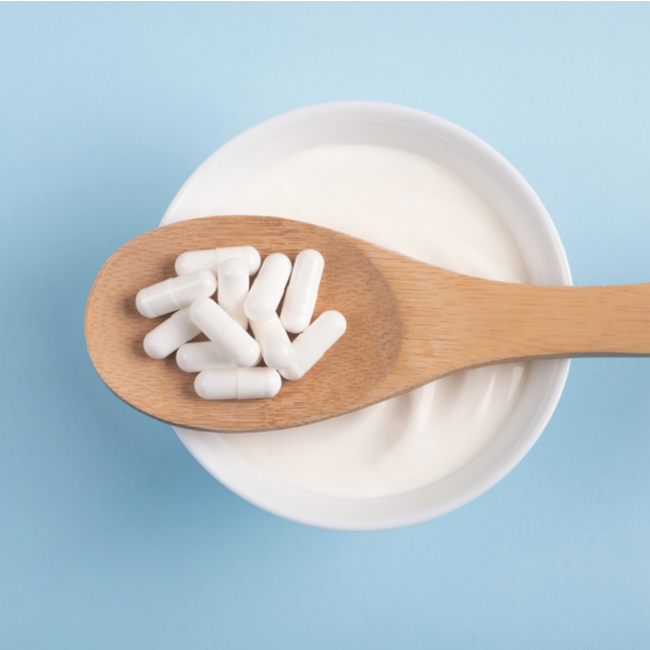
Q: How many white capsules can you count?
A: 11